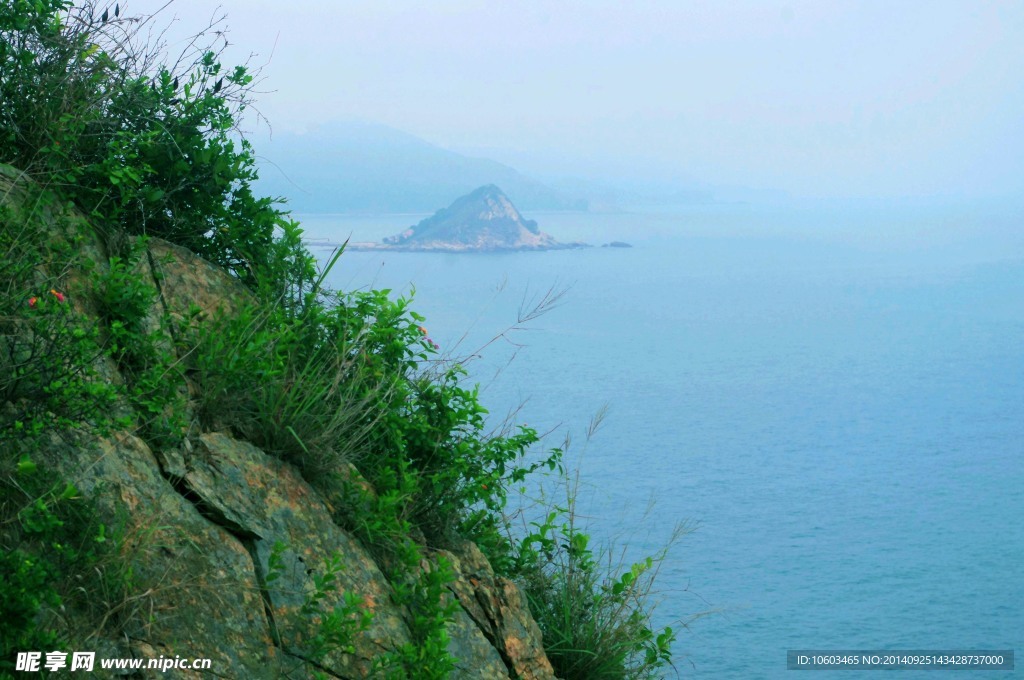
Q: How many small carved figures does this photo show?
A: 0